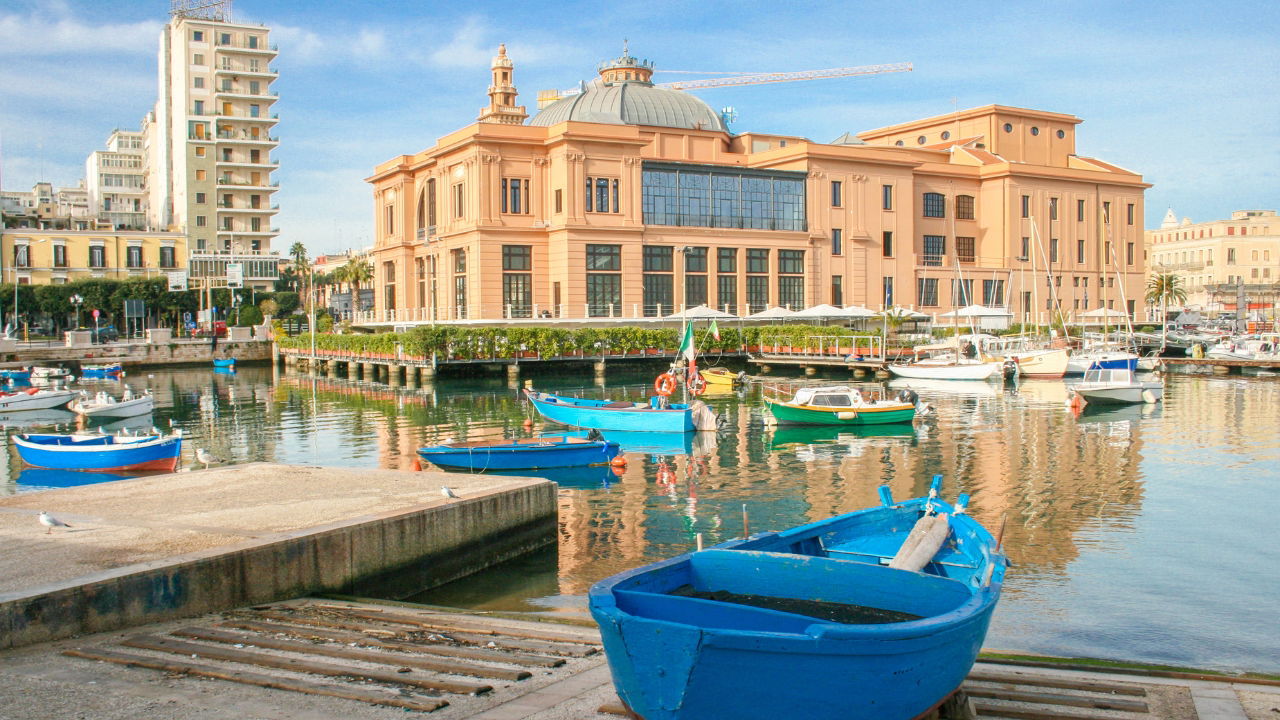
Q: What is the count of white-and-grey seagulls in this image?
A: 3